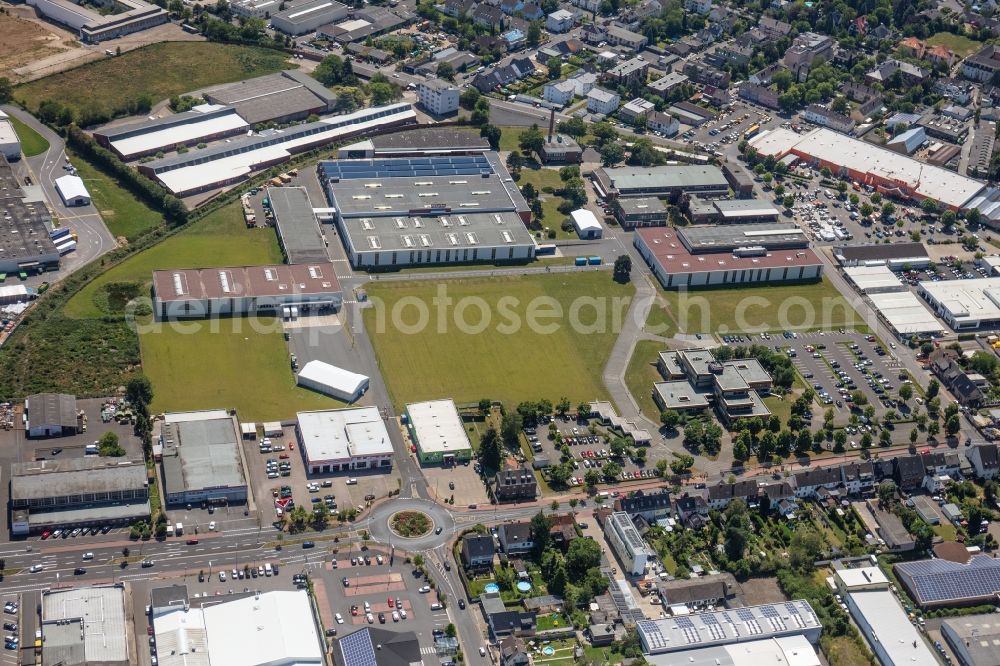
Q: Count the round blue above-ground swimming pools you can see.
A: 3